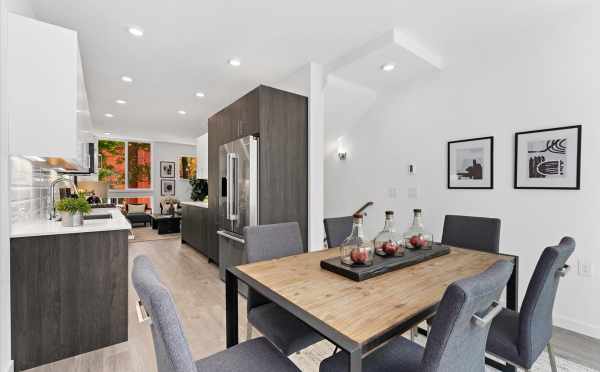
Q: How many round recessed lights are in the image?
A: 9